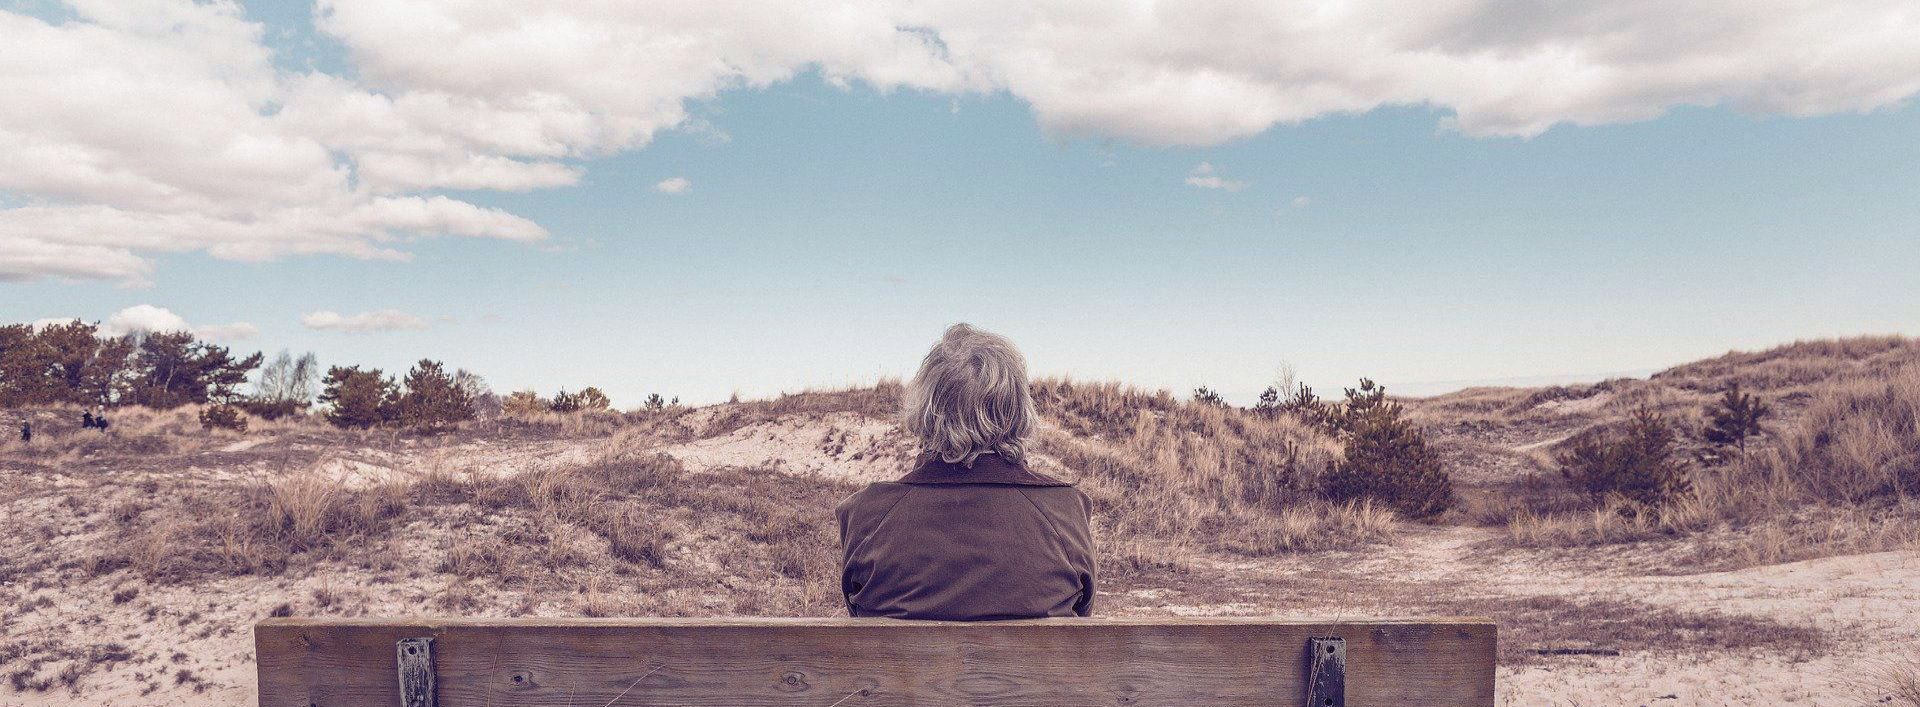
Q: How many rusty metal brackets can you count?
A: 2